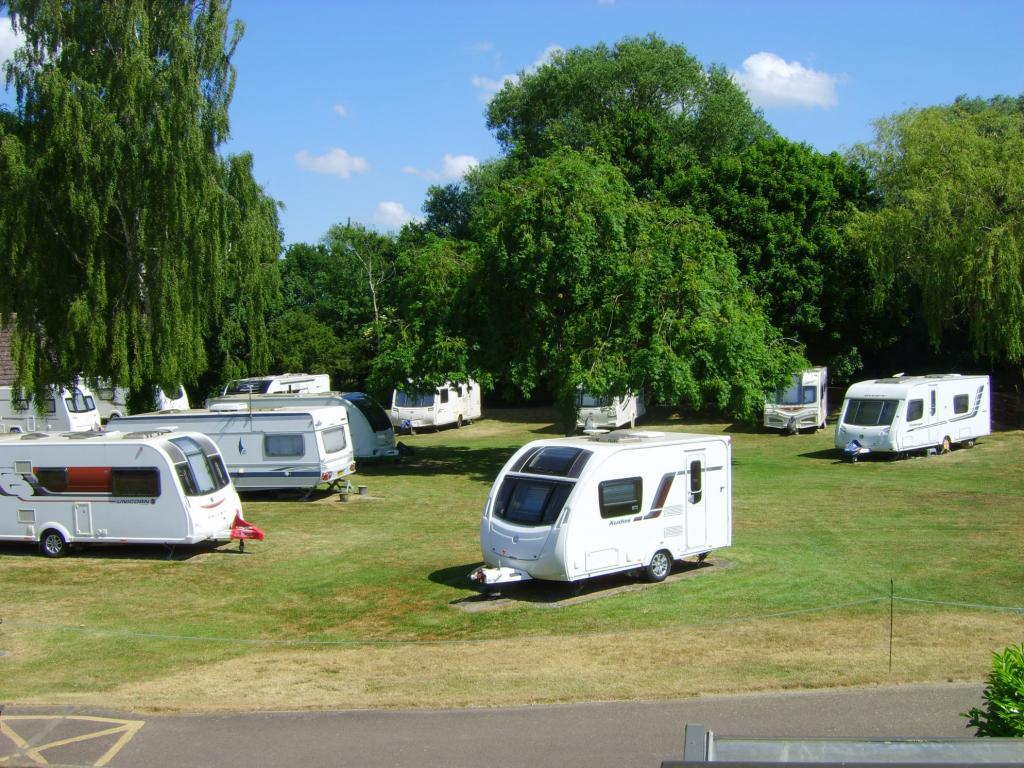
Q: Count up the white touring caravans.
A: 11